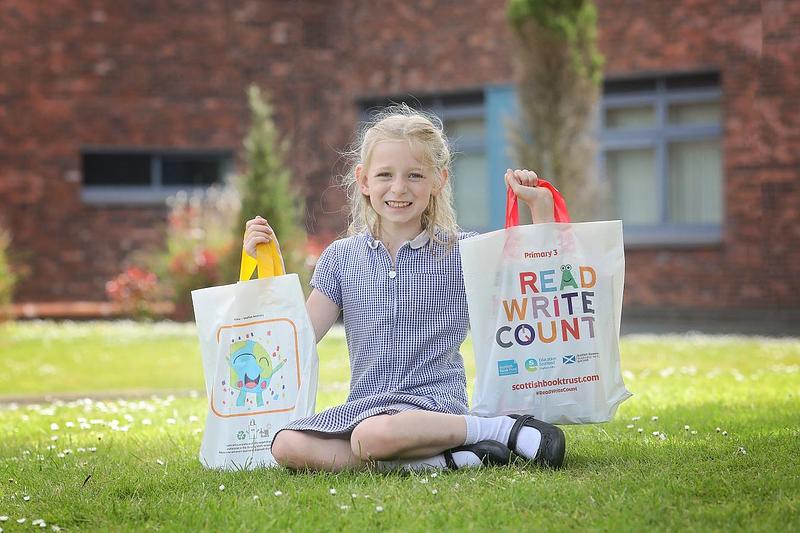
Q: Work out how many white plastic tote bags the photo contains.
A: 2